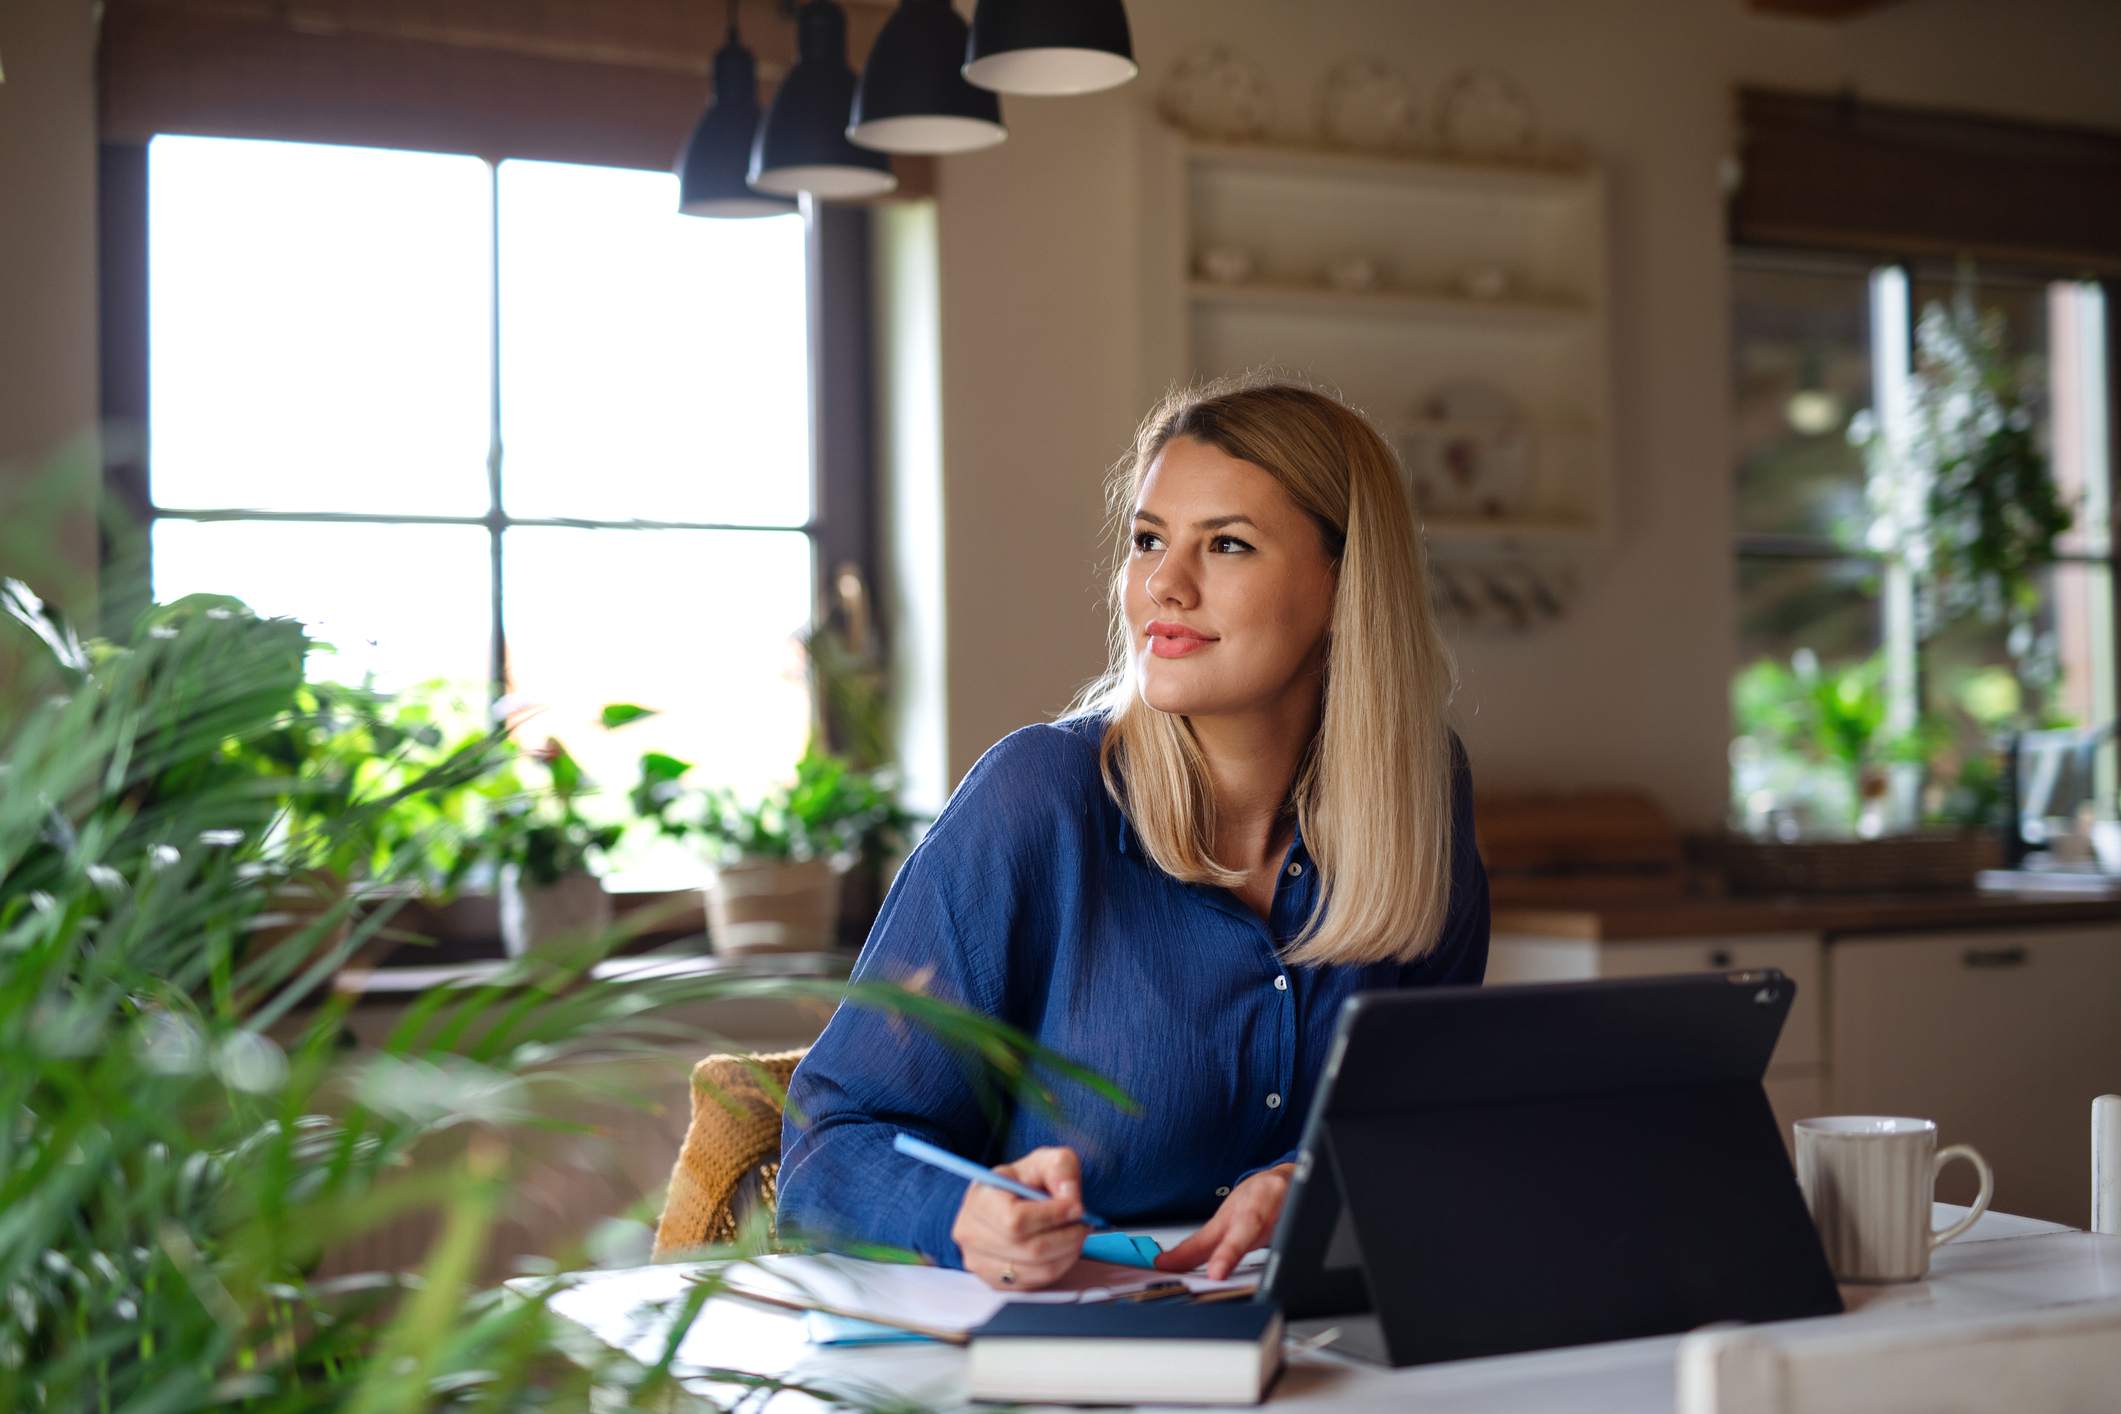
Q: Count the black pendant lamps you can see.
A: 4